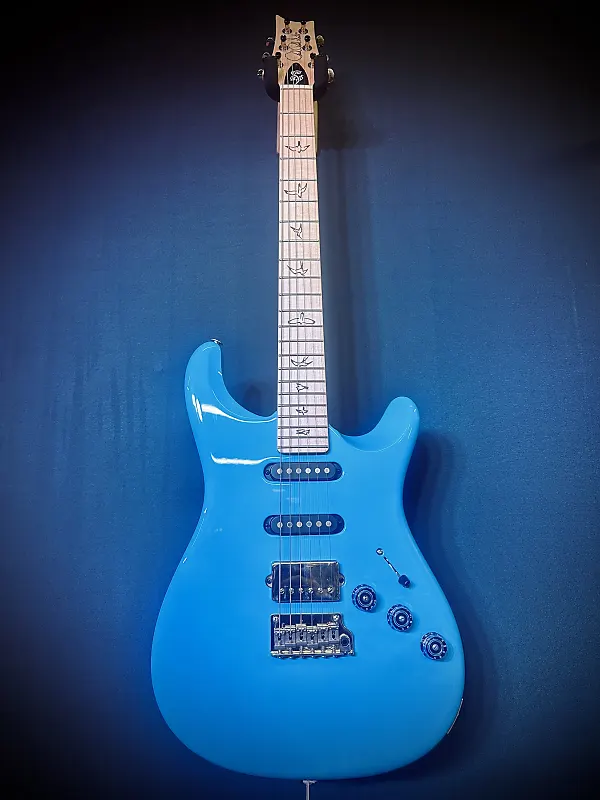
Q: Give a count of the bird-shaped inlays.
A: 9